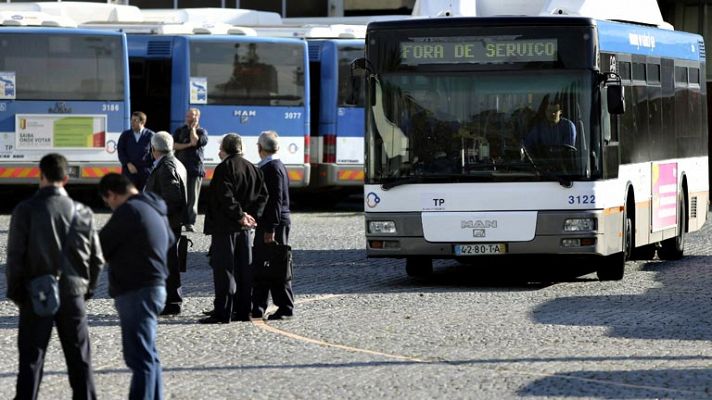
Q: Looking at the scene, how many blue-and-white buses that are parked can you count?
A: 3